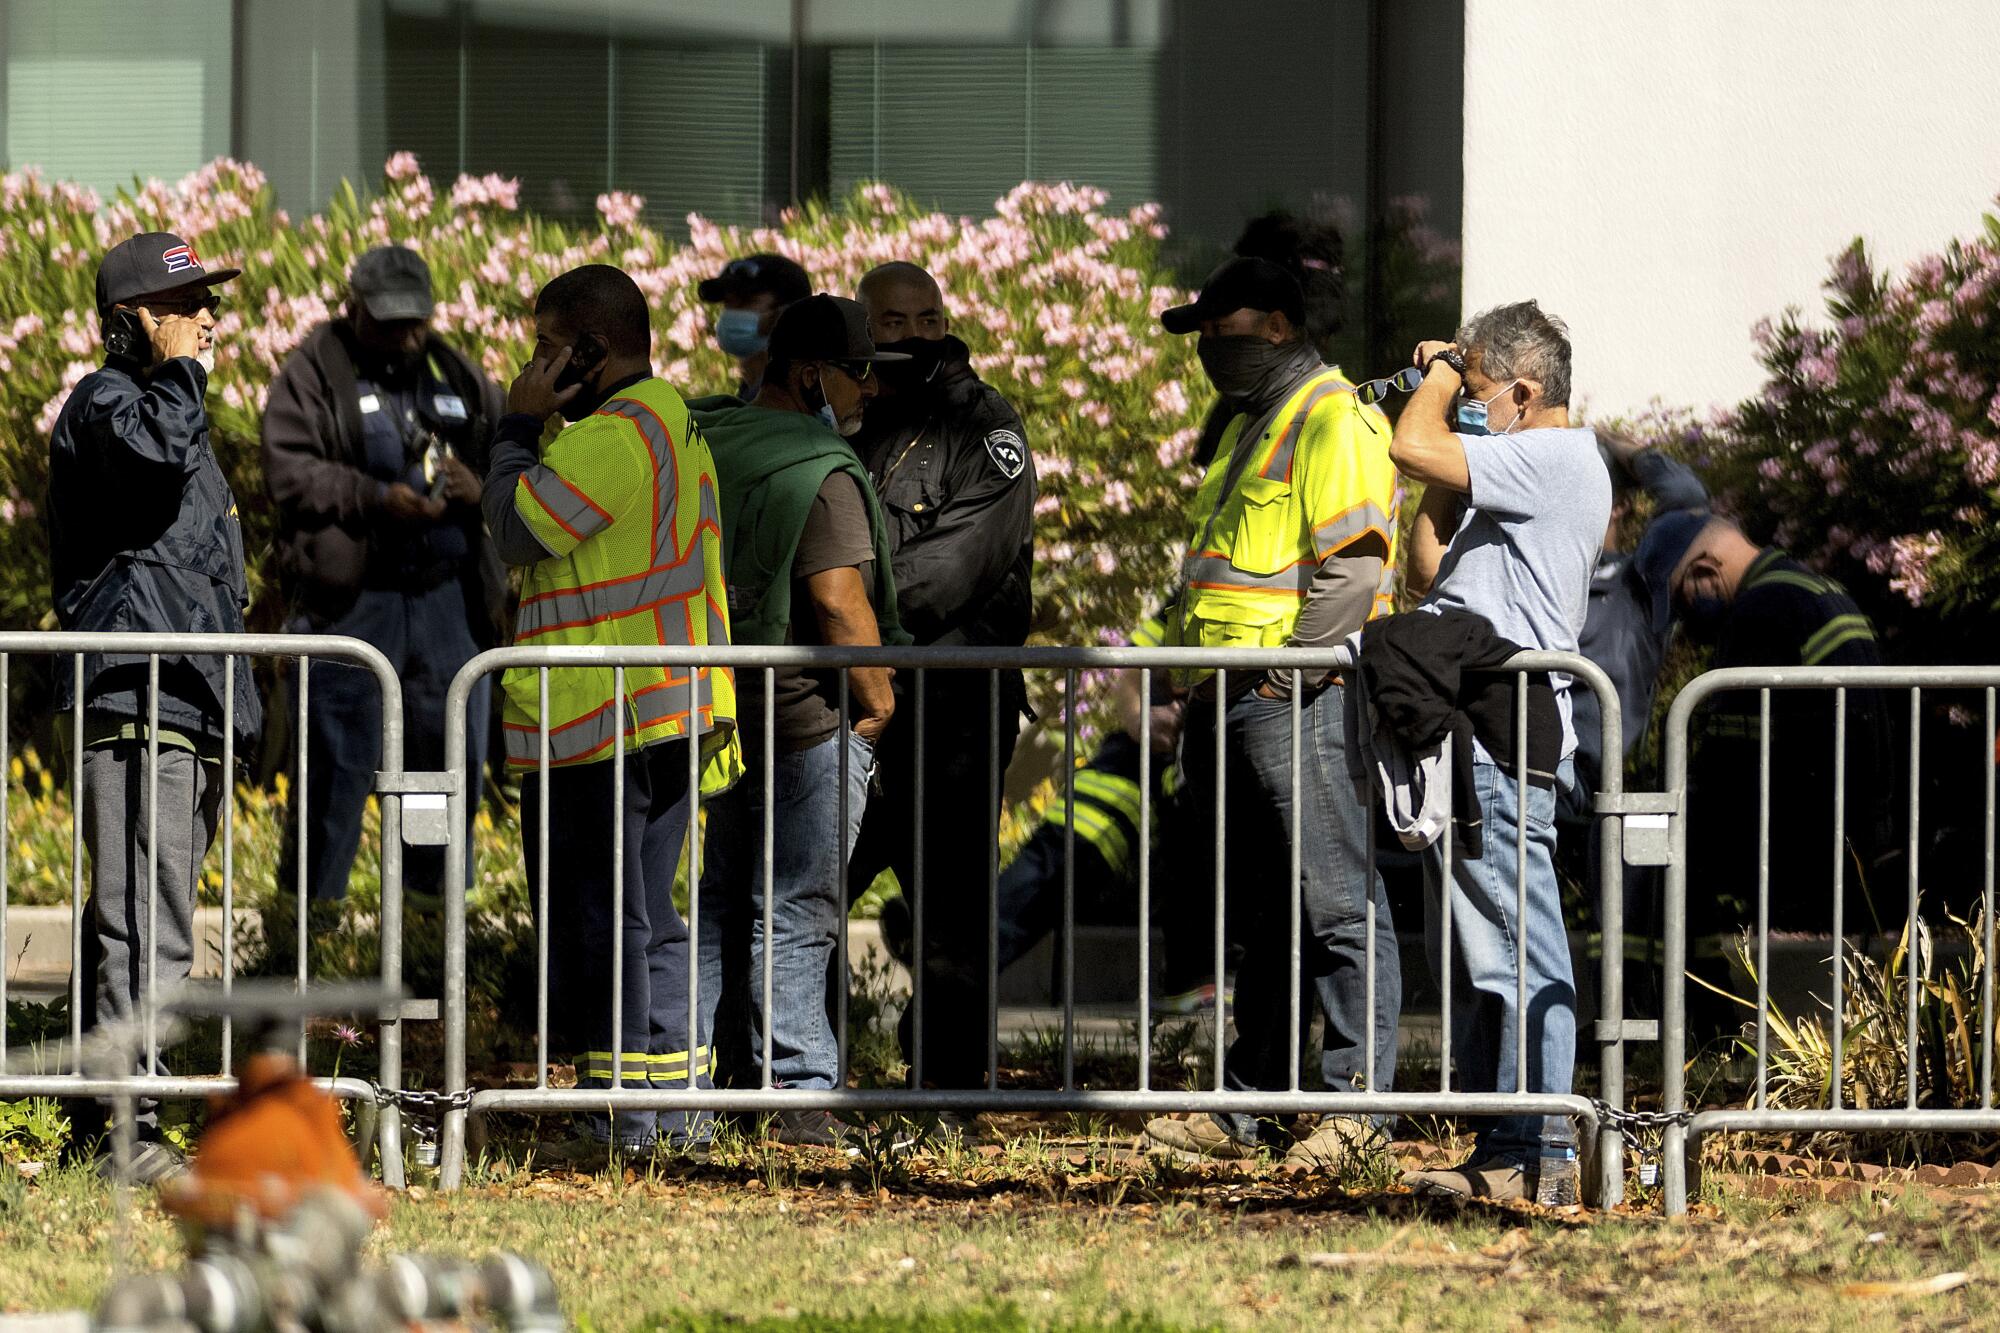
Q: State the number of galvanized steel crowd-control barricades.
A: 3